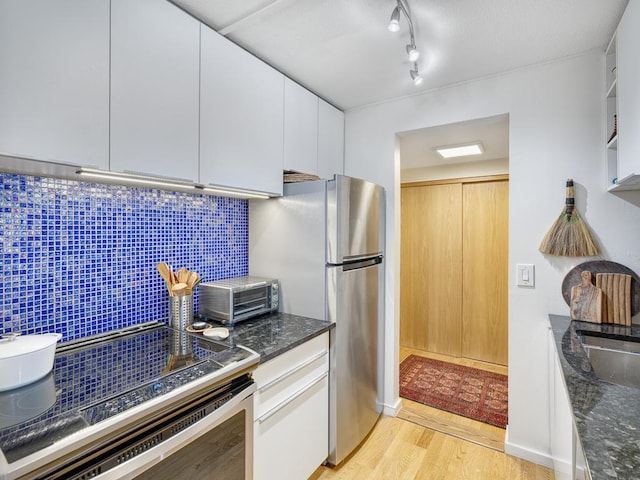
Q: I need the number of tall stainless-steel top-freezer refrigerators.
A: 1